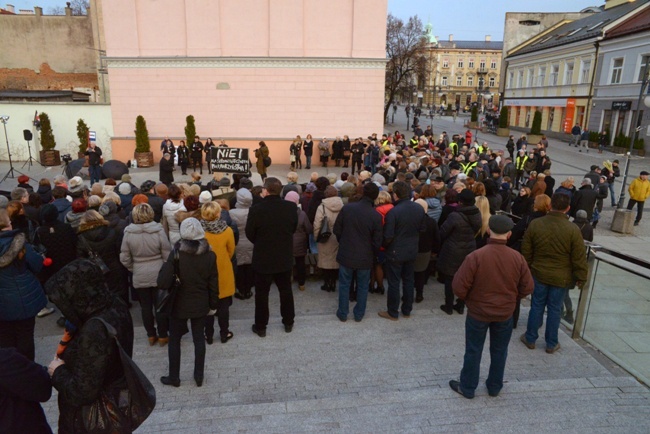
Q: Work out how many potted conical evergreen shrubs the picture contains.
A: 7